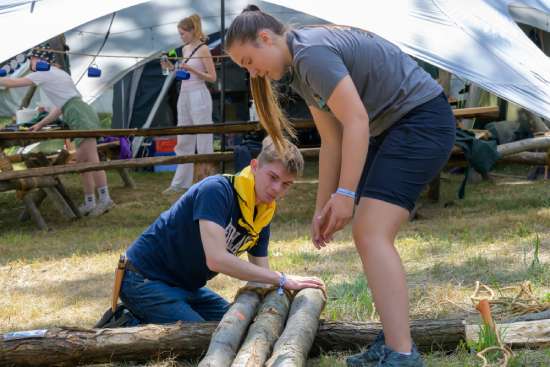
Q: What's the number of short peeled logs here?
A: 3